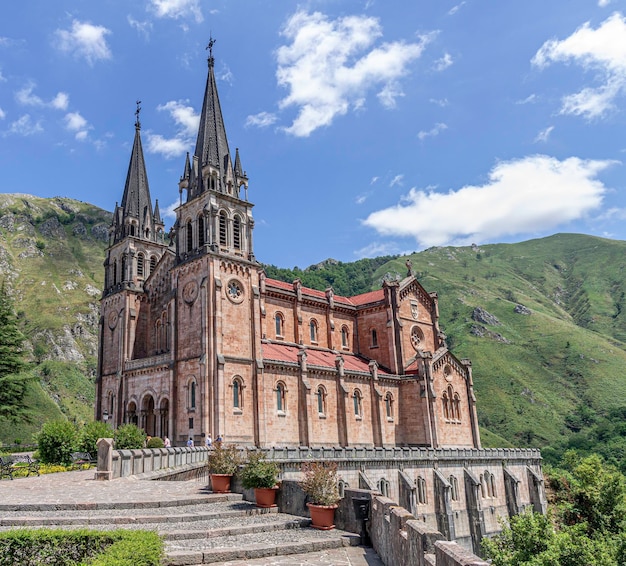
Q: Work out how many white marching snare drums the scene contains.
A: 0